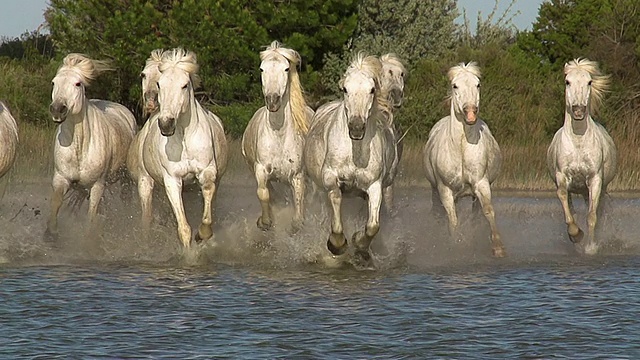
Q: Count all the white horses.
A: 9